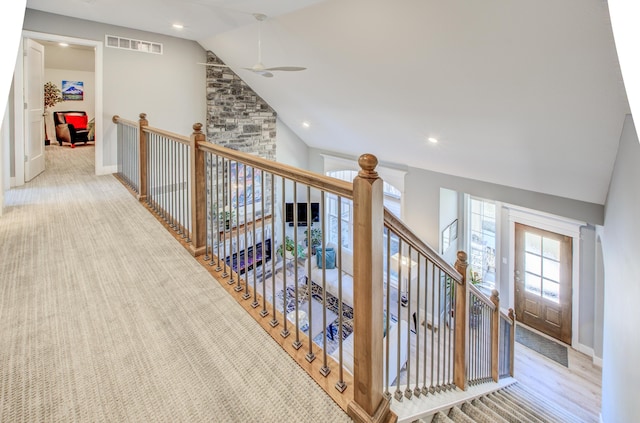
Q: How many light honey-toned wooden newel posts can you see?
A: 6